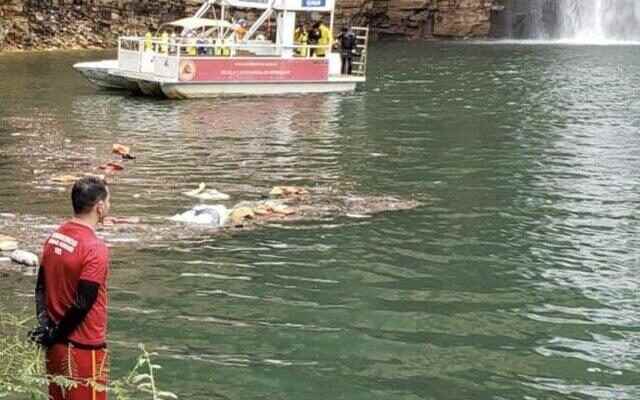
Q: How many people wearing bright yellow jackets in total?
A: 2